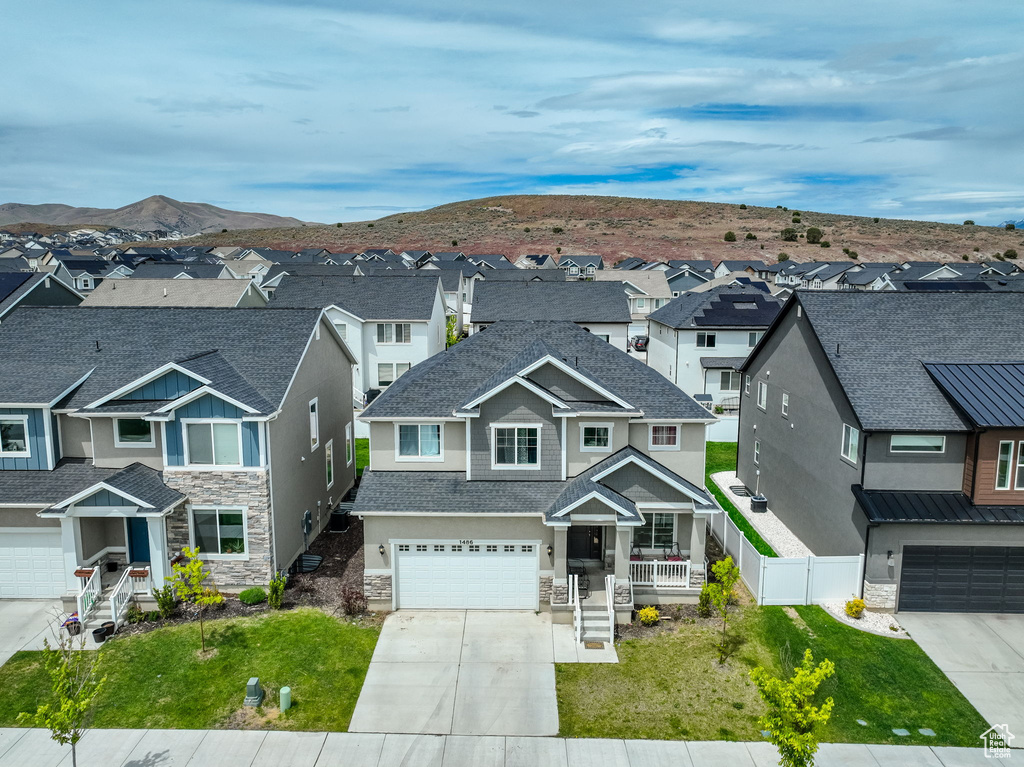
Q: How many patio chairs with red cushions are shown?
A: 2